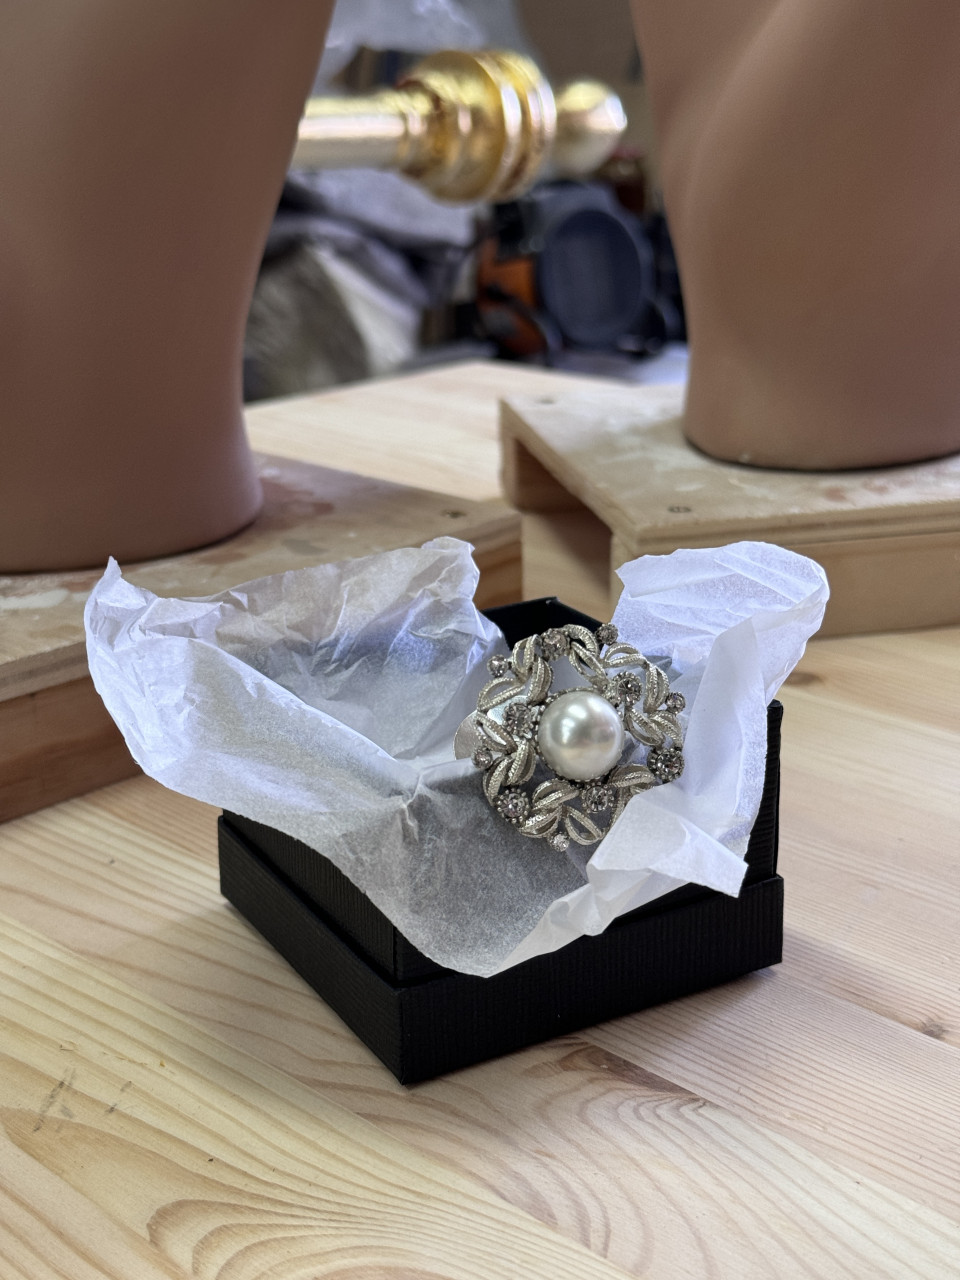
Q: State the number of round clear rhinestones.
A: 11